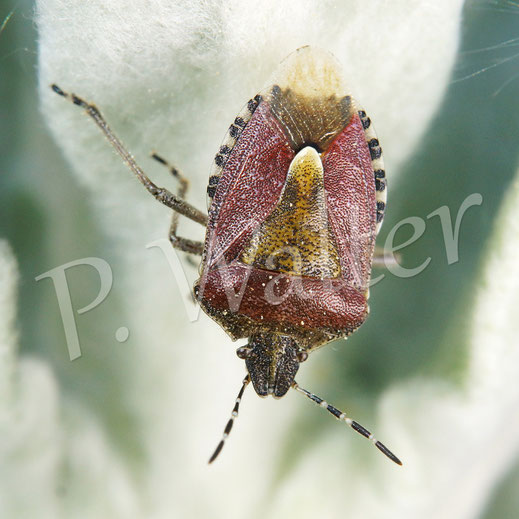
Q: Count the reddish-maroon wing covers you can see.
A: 2